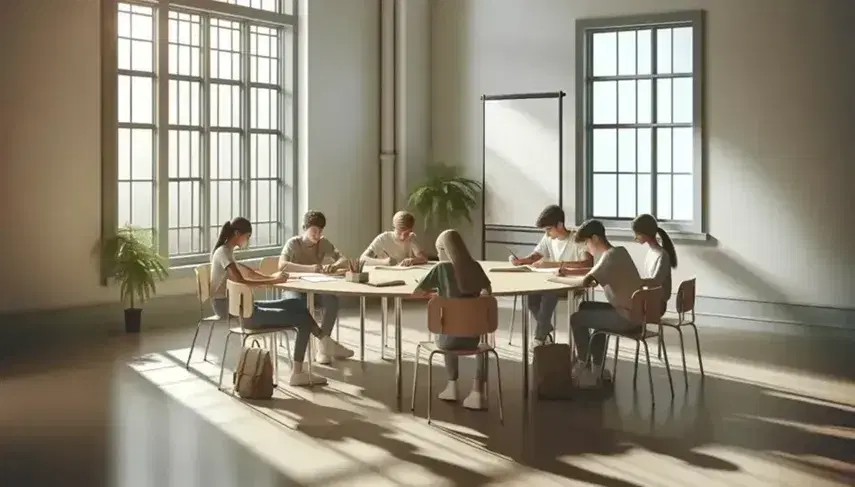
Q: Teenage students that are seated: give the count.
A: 7